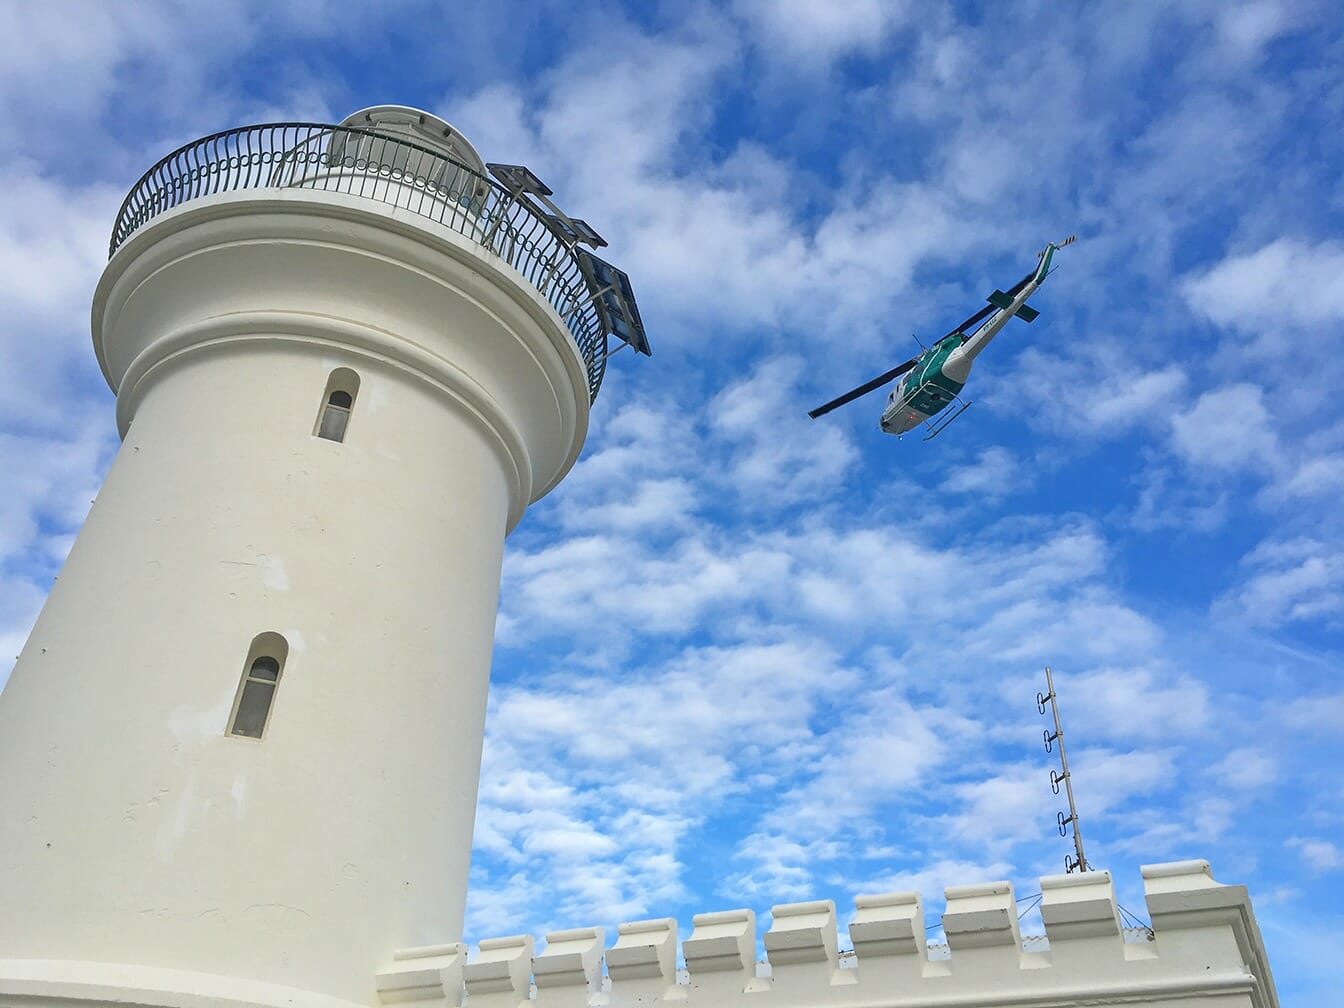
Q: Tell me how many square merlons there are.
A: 10